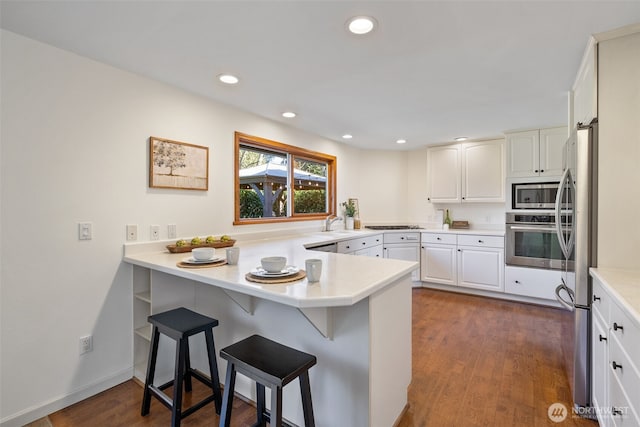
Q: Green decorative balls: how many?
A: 4